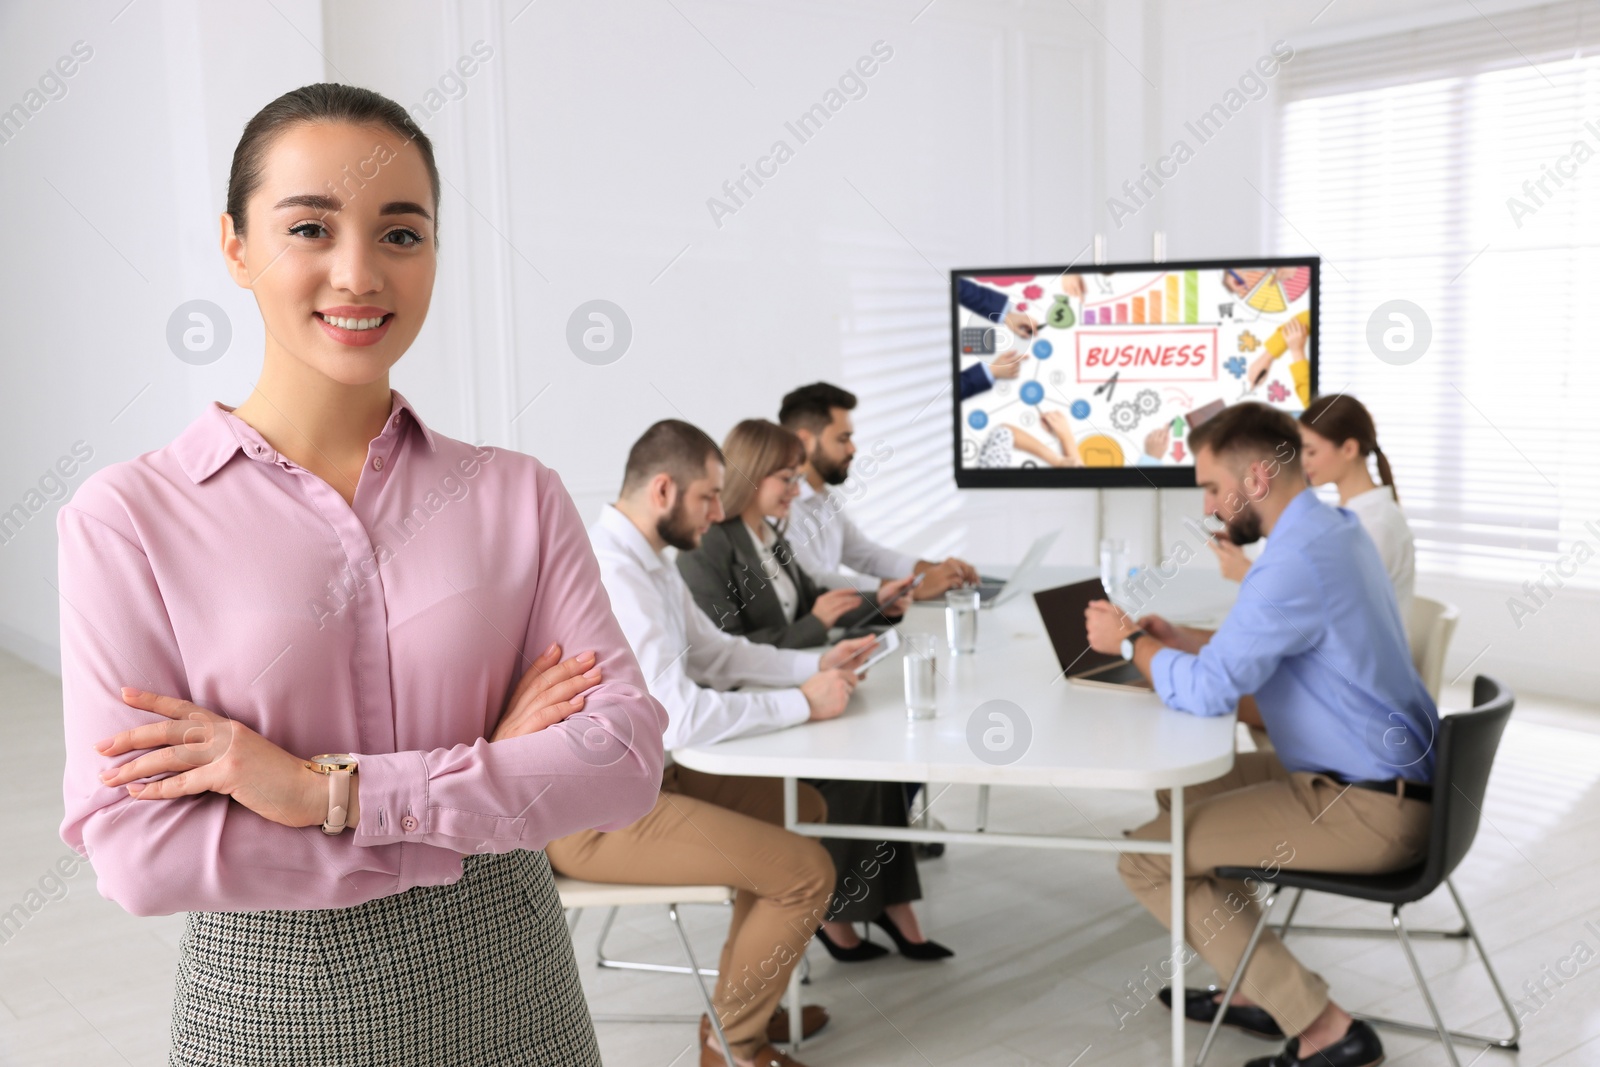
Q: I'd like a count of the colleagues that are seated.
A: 5